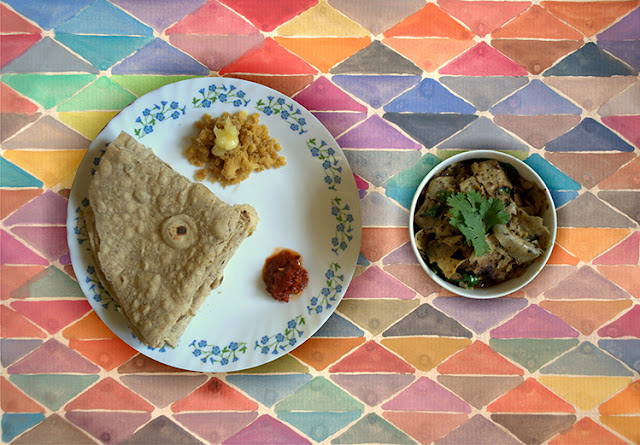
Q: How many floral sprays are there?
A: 12